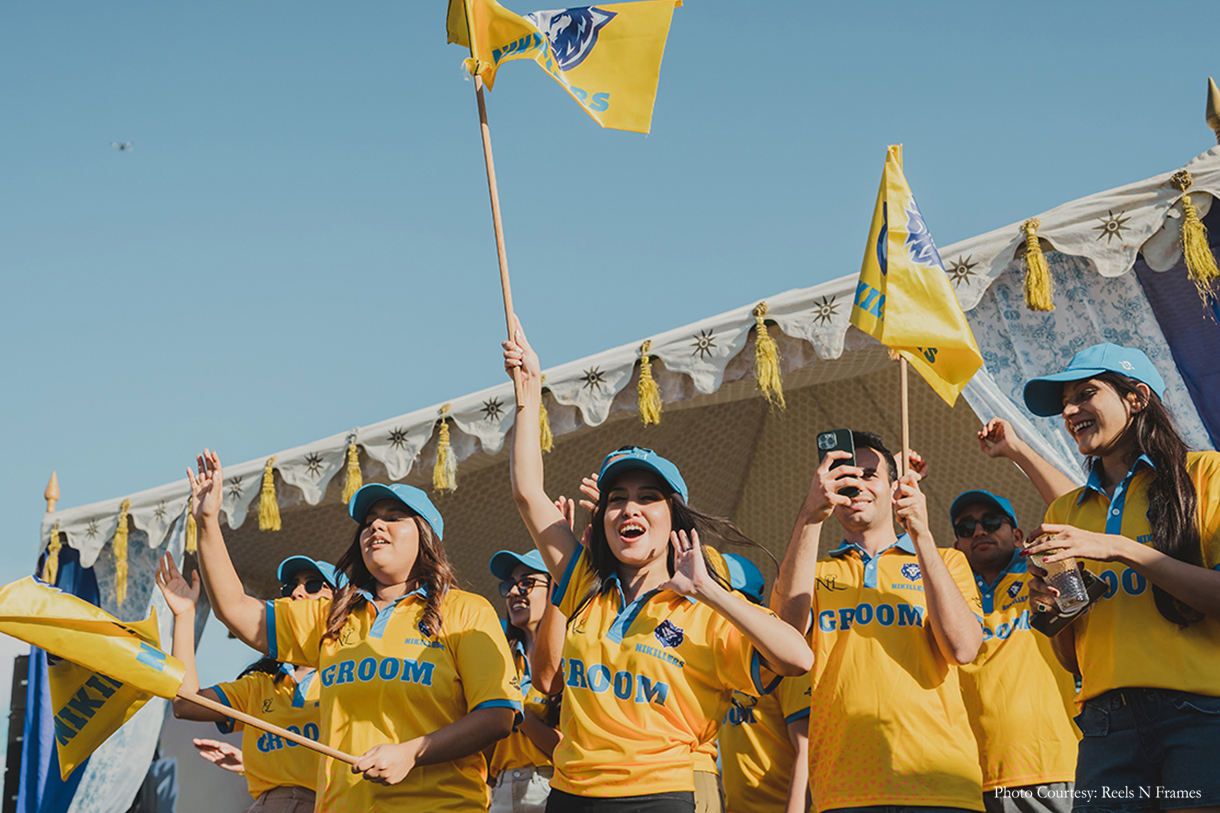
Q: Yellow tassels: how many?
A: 11